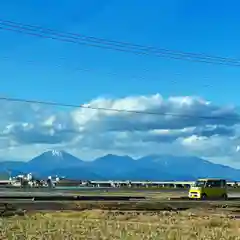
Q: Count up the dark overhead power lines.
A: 4